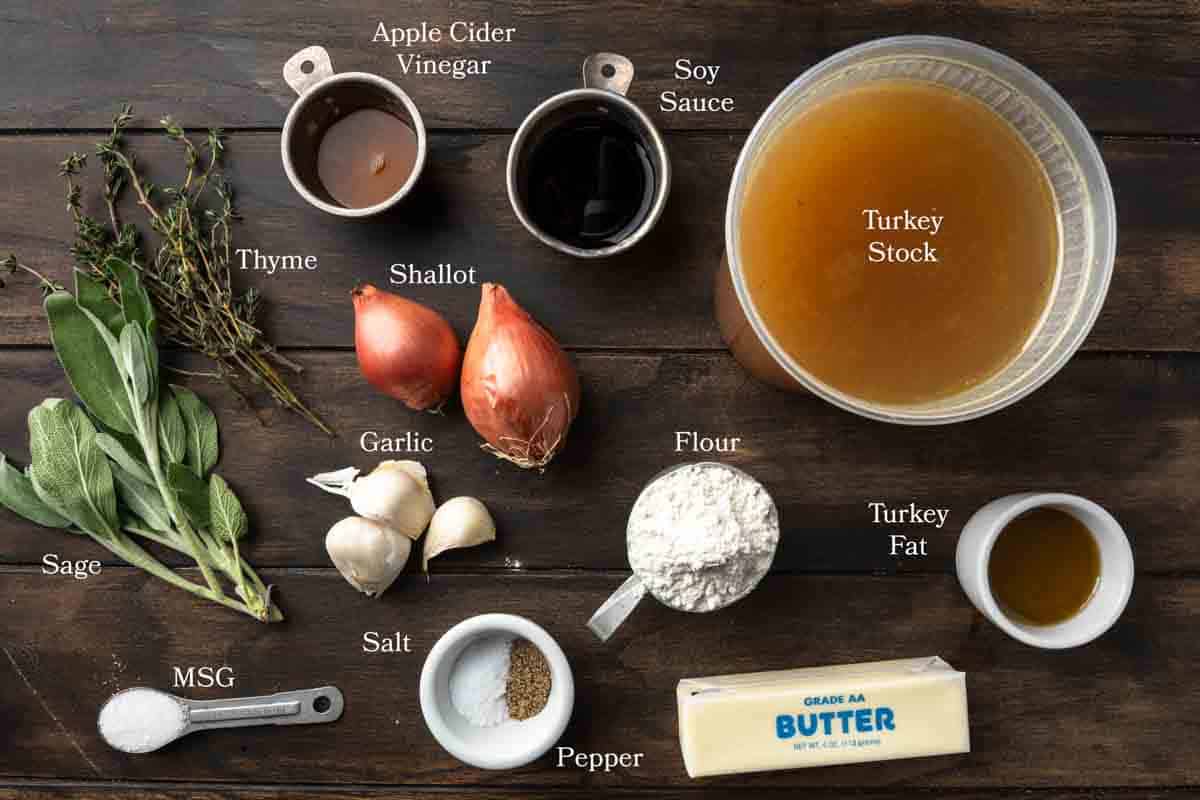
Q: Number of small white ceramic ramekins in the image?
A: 2